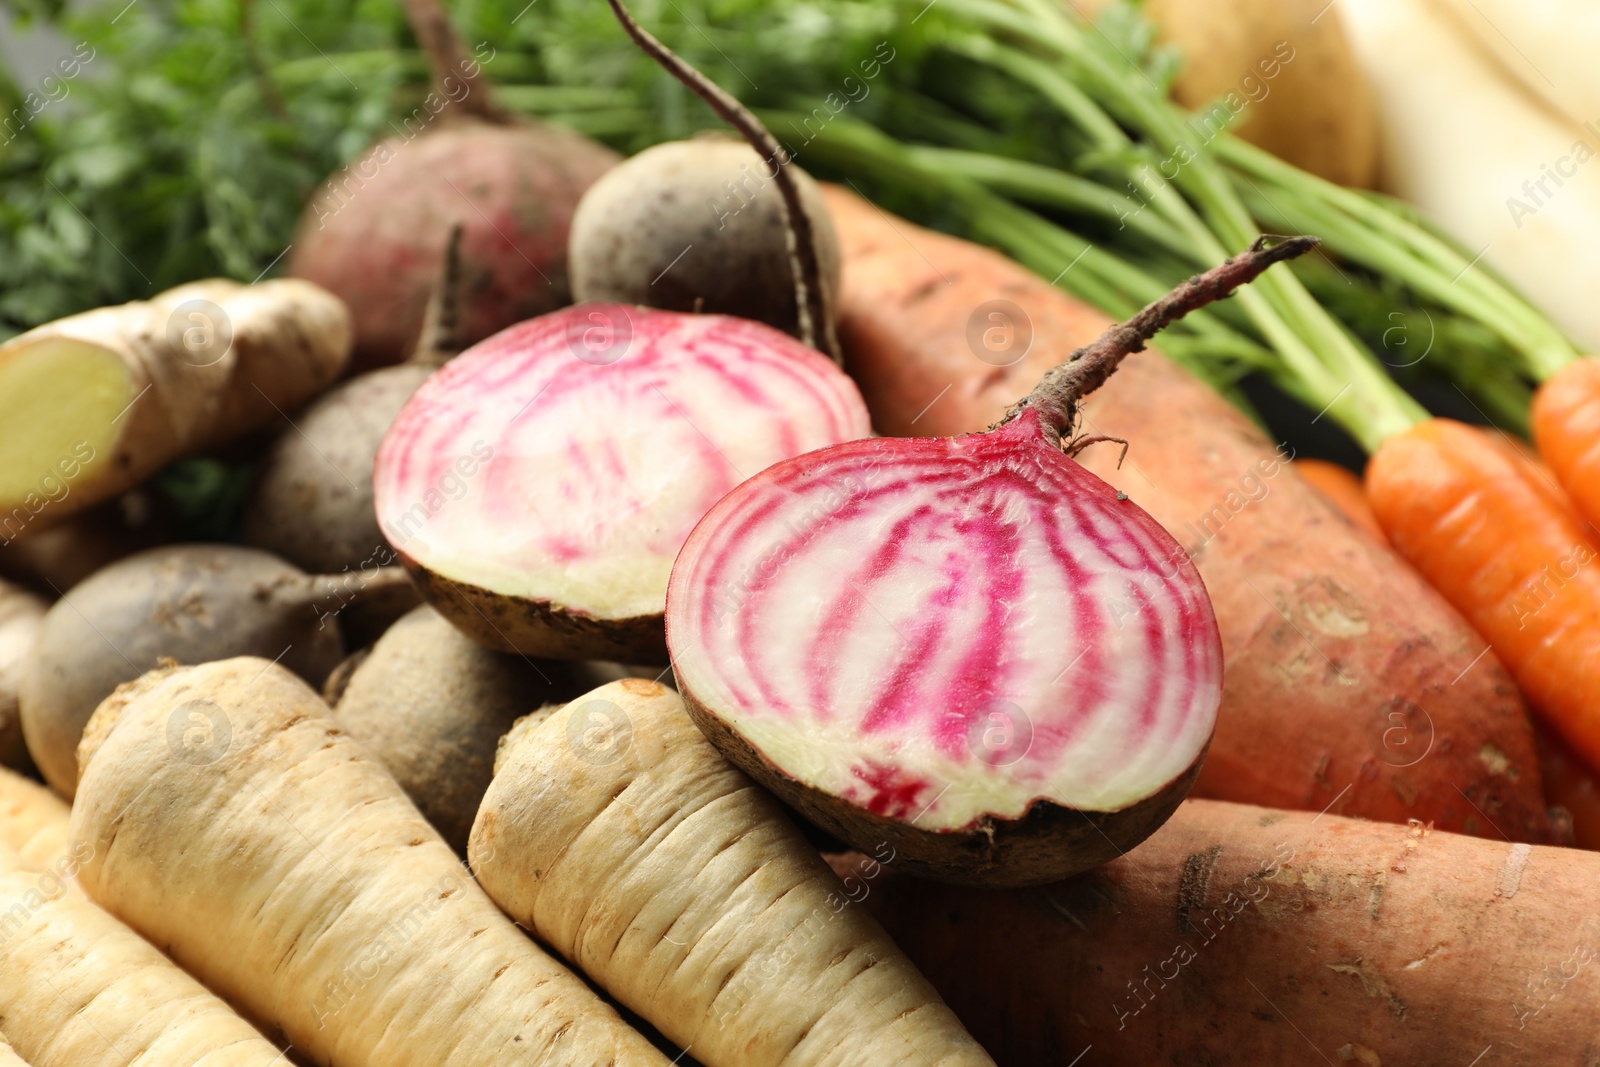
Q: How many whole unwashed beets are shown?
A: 5